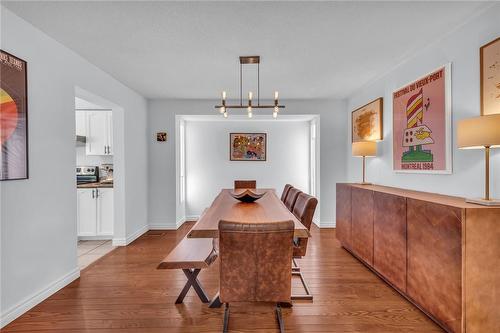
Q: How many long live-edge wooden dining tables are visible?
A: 1